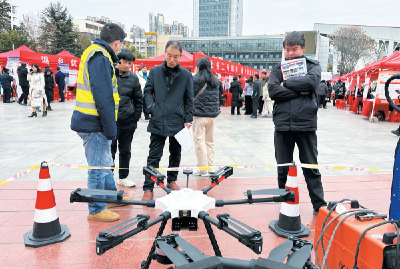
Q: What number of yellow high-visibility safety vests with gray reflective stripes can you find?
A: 1